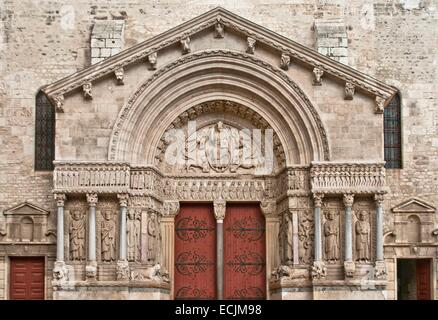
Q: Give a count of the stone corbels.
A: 11